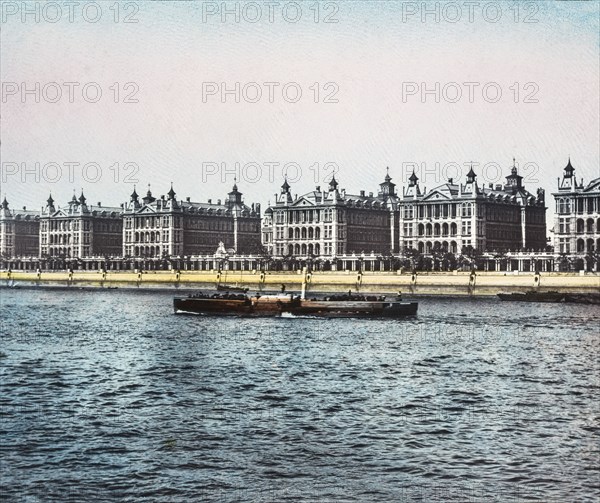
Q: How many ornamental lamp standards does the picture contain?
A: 13